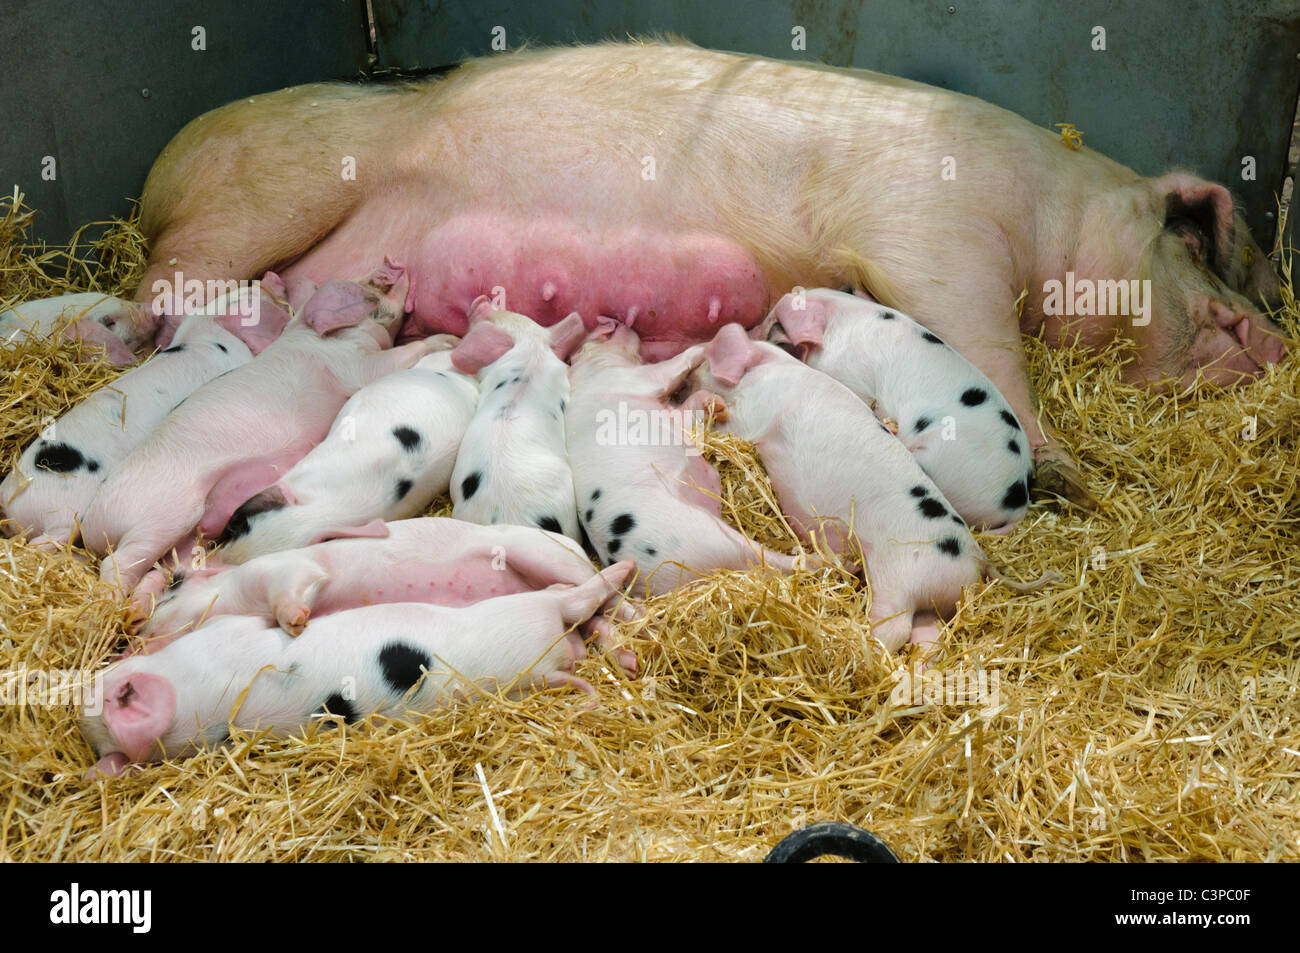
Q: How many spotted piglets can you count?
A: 7